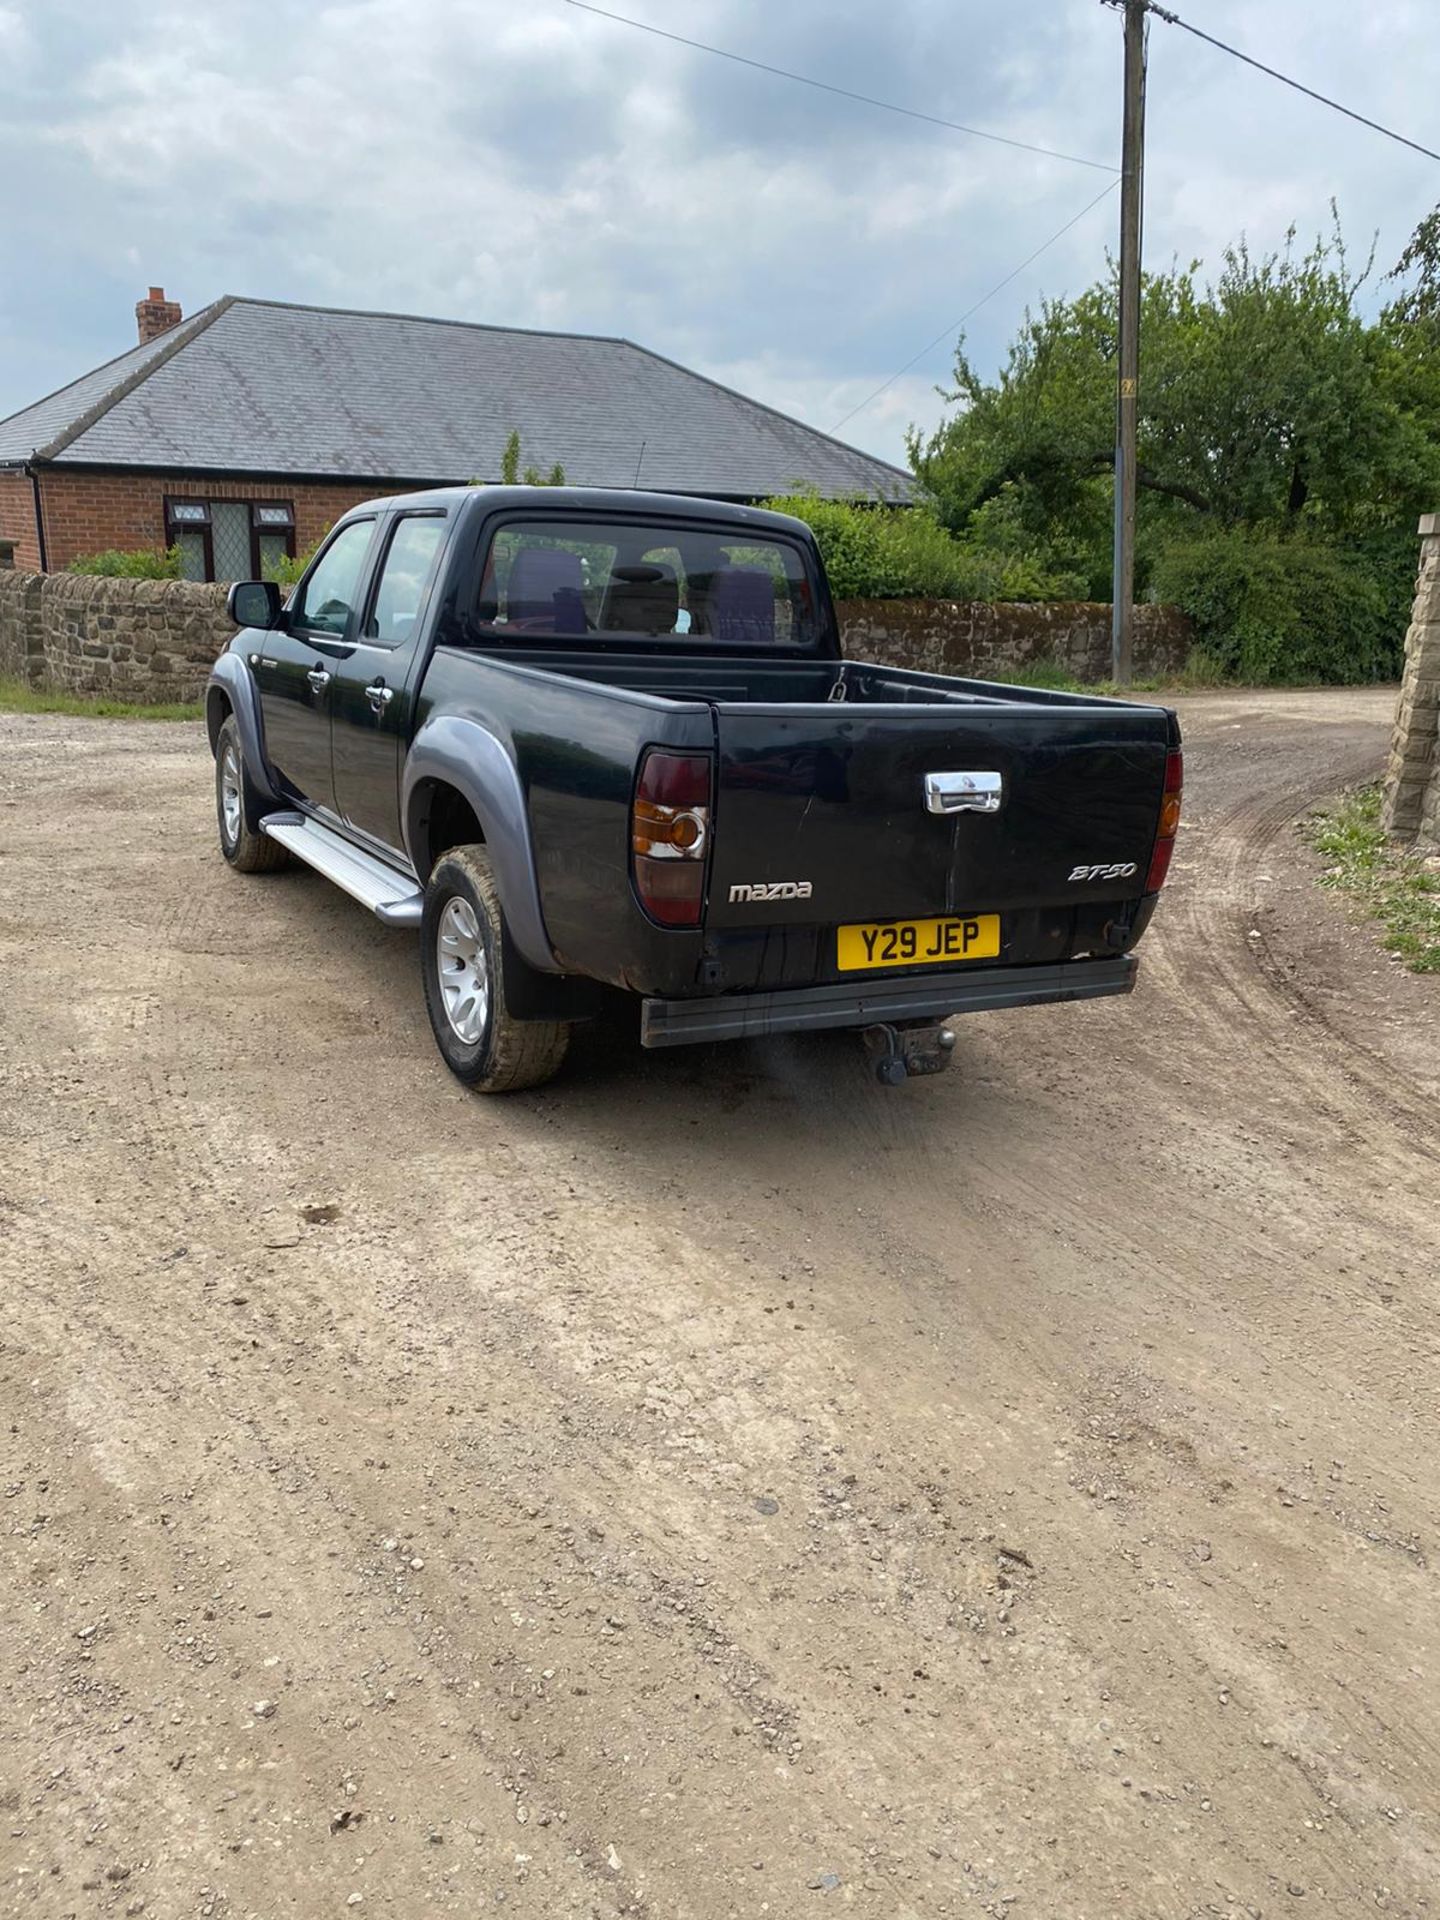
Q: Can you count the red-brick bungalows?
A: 1